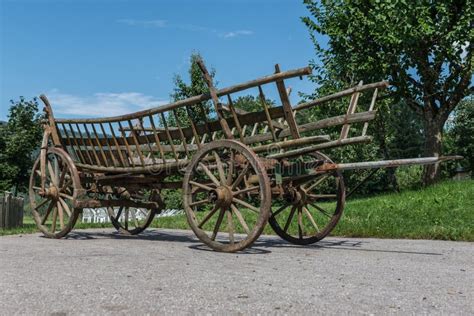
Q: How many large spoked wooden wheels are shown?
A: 4